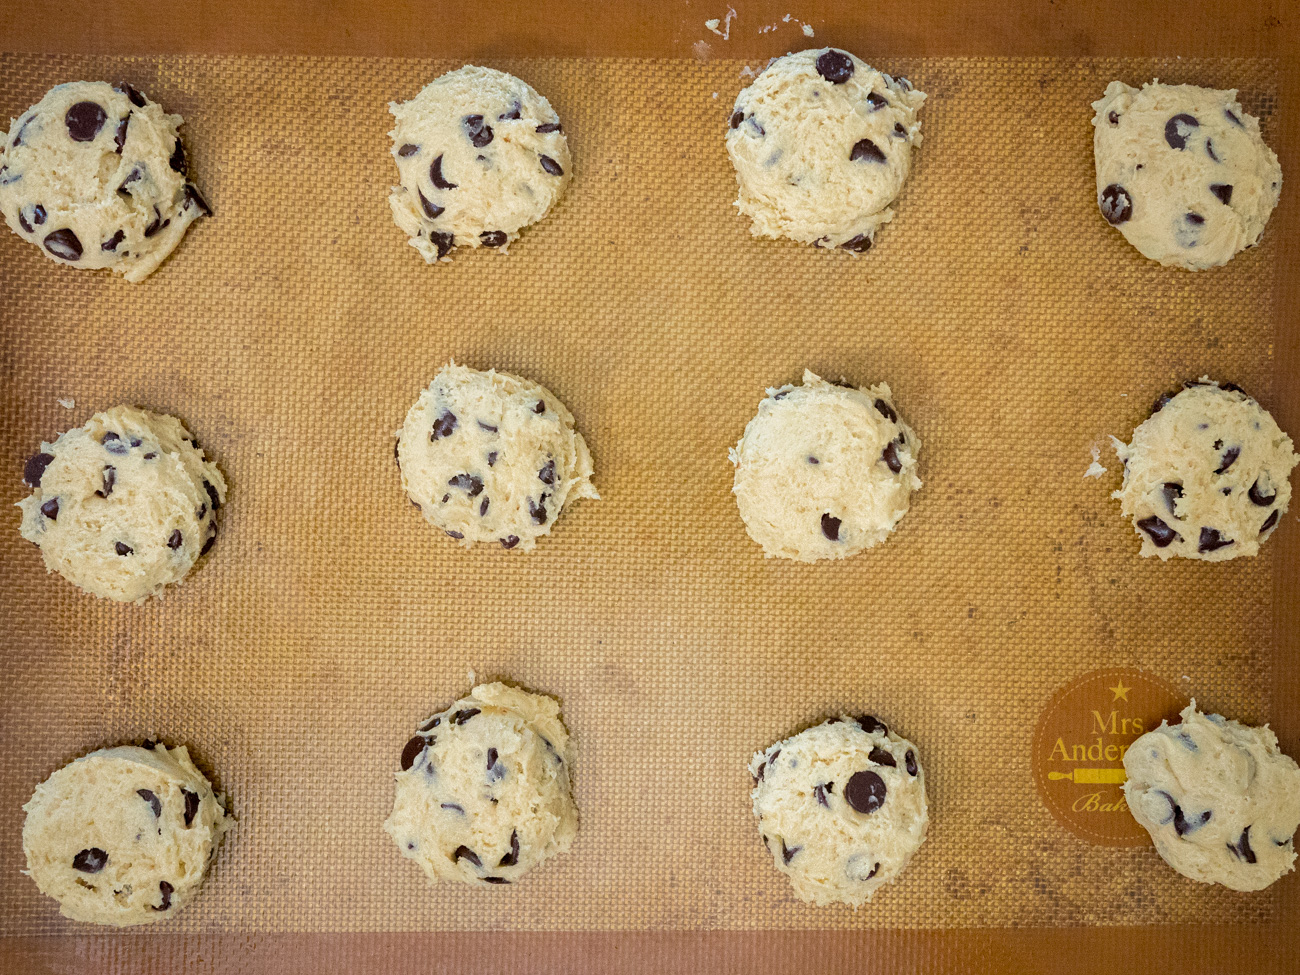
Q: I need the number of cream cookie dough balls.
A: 12